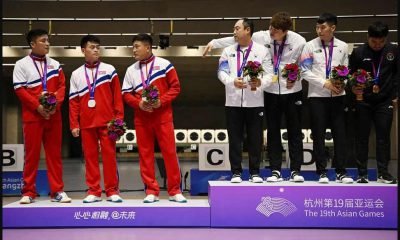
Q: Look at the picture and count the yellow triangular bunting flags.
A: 0